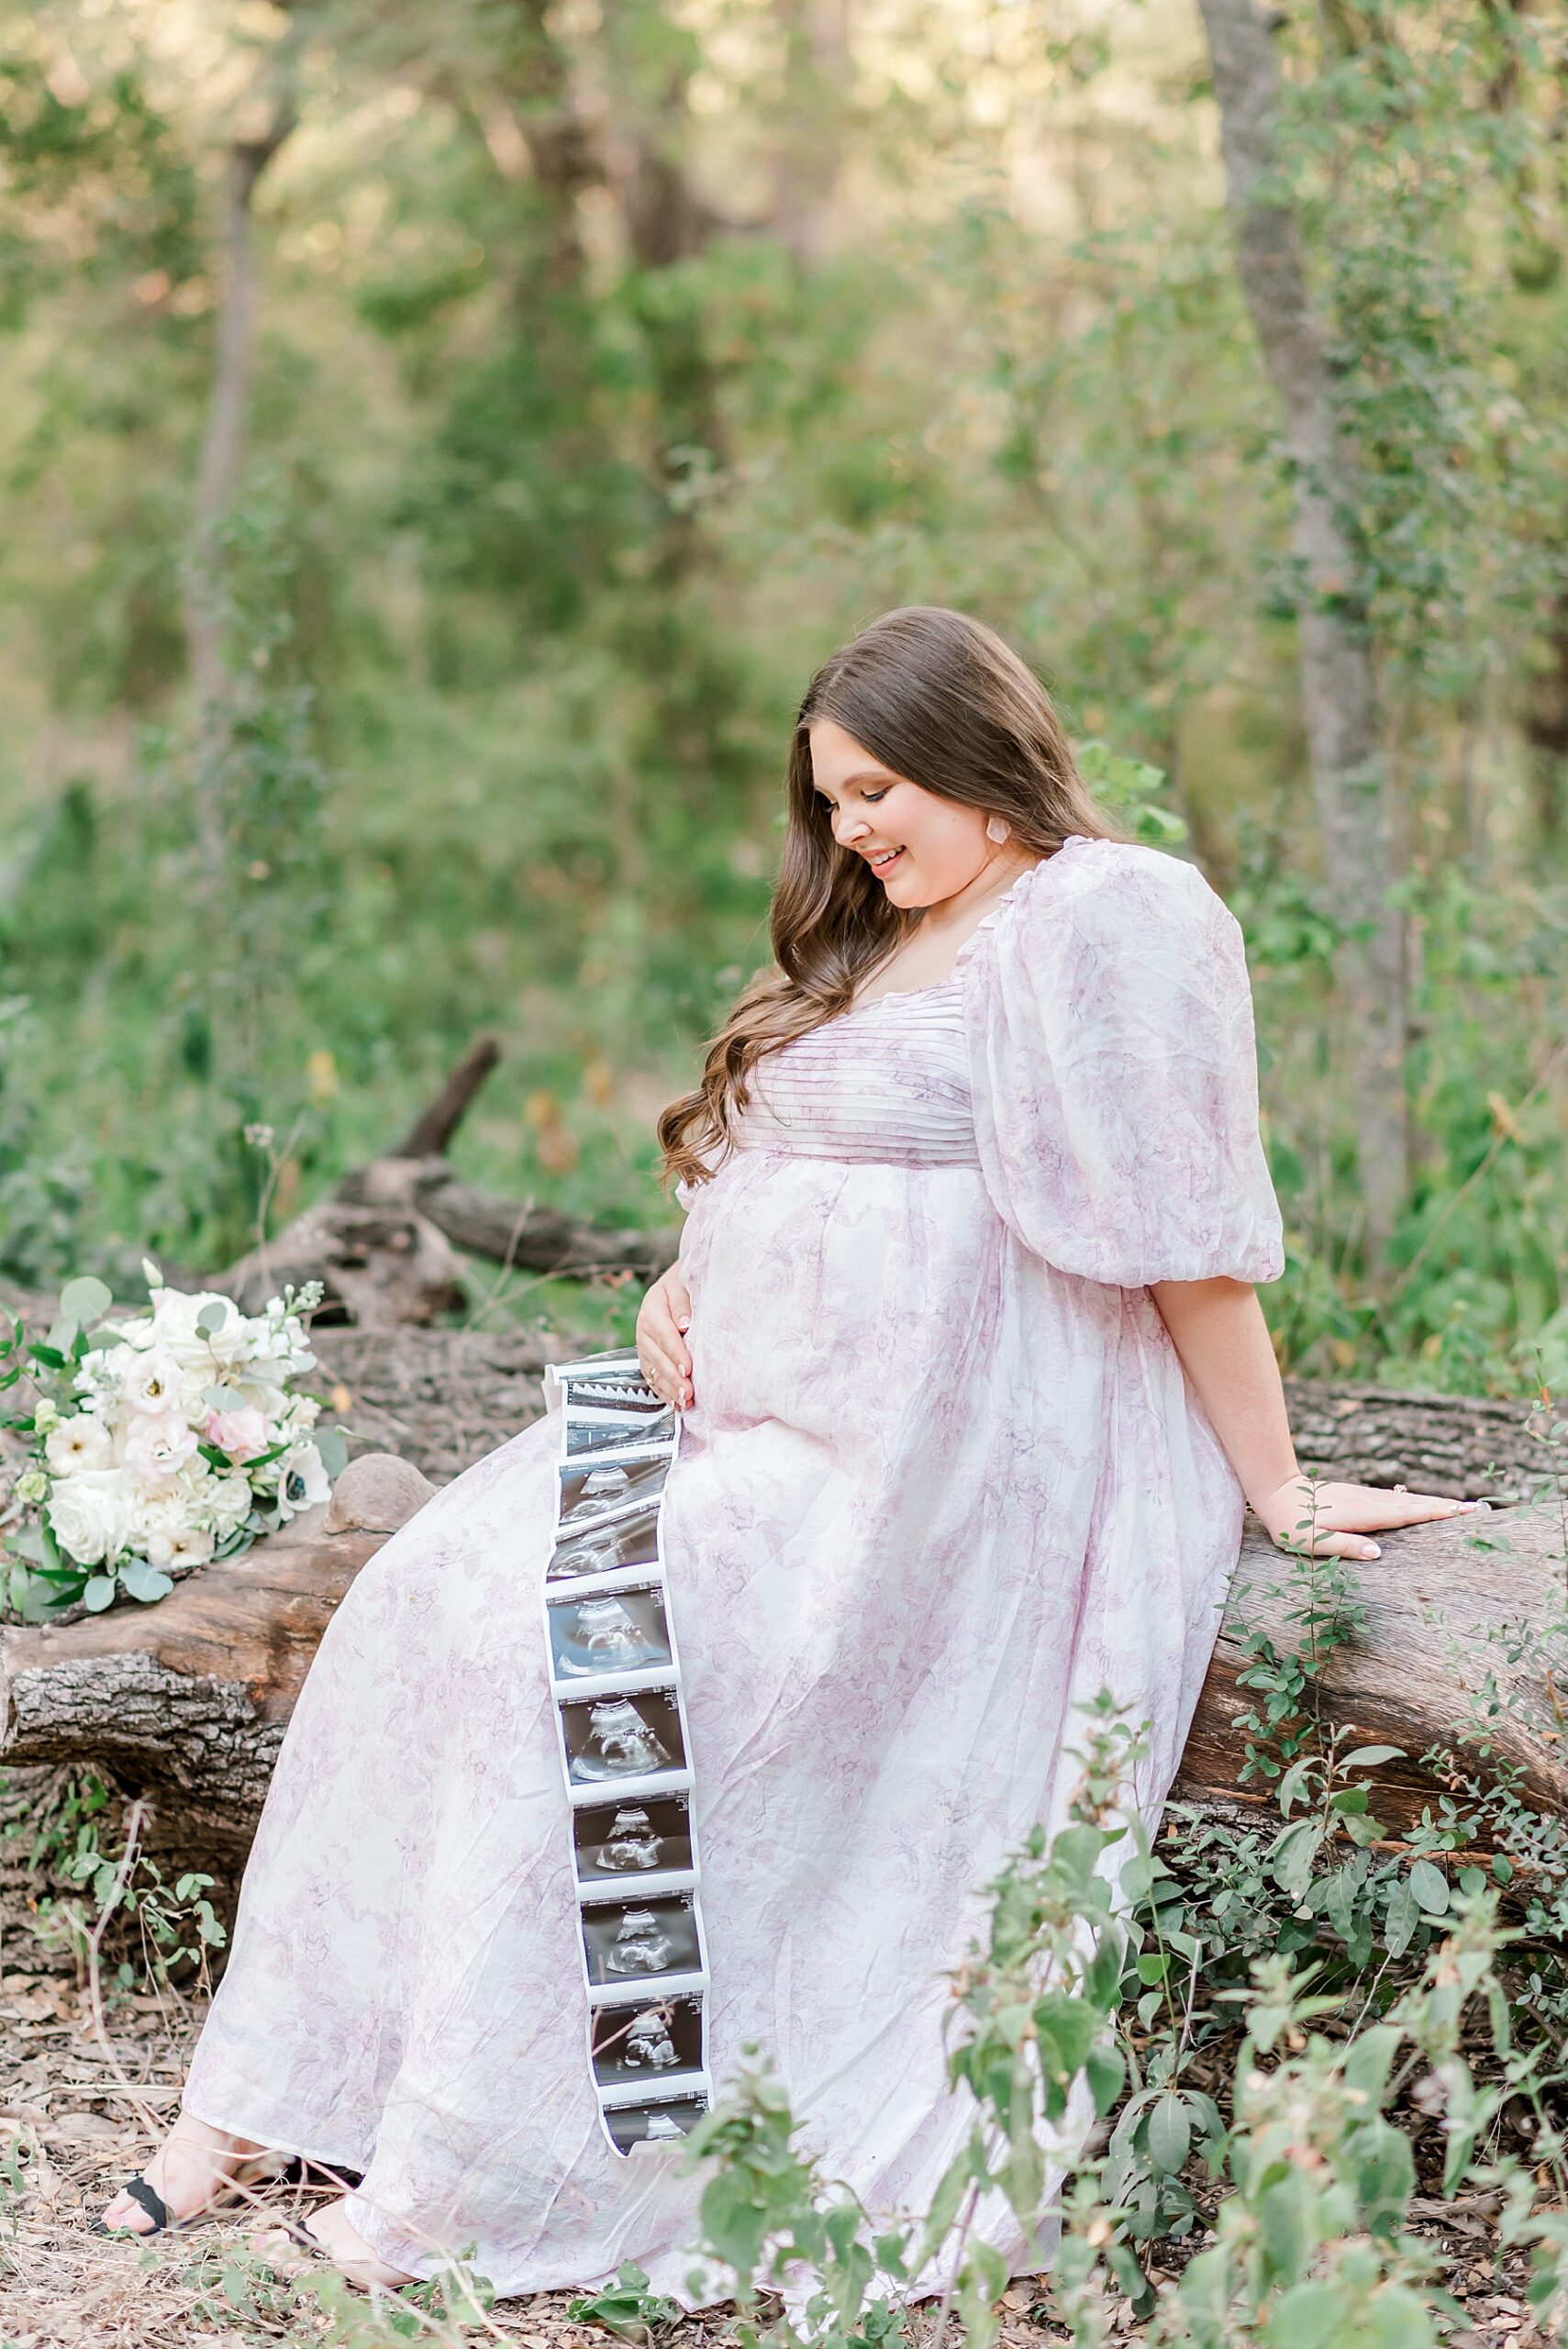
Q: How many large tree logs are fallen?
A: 2